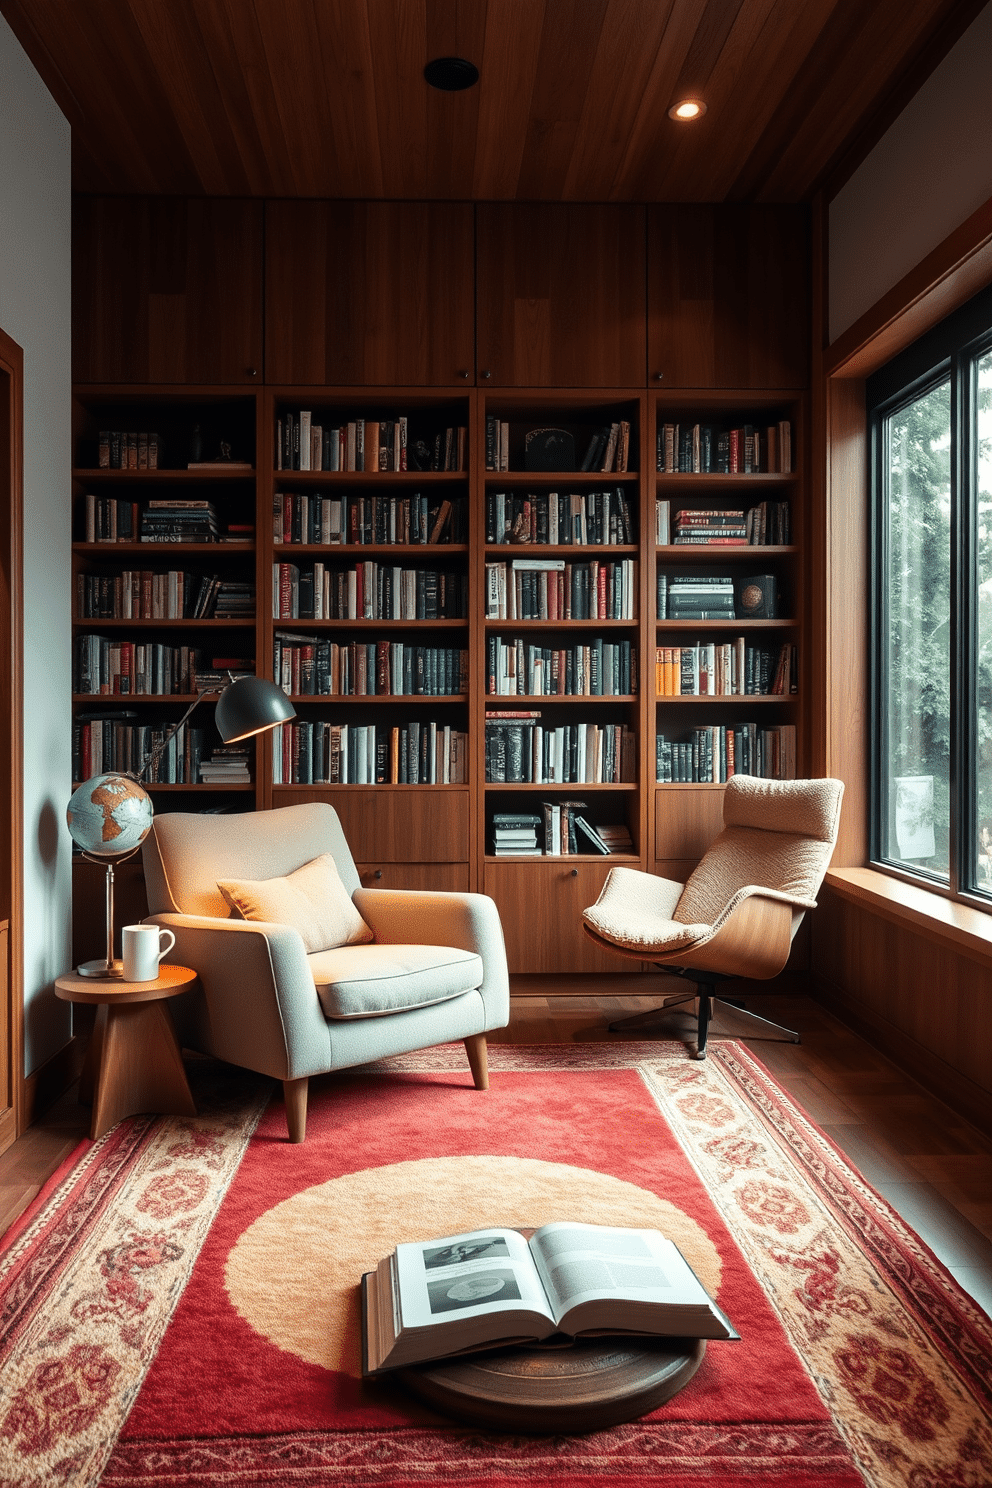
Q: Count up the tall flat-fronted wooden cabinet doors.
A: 4